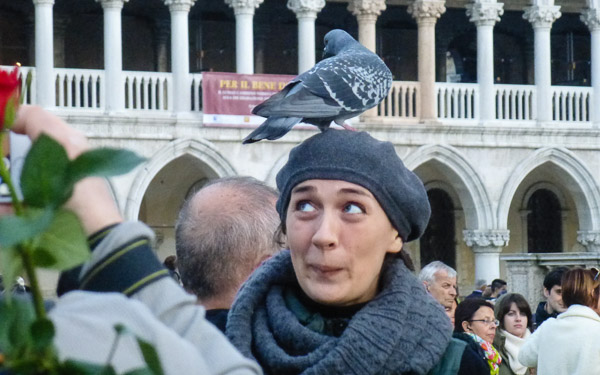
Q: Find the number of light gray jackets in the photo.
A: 1